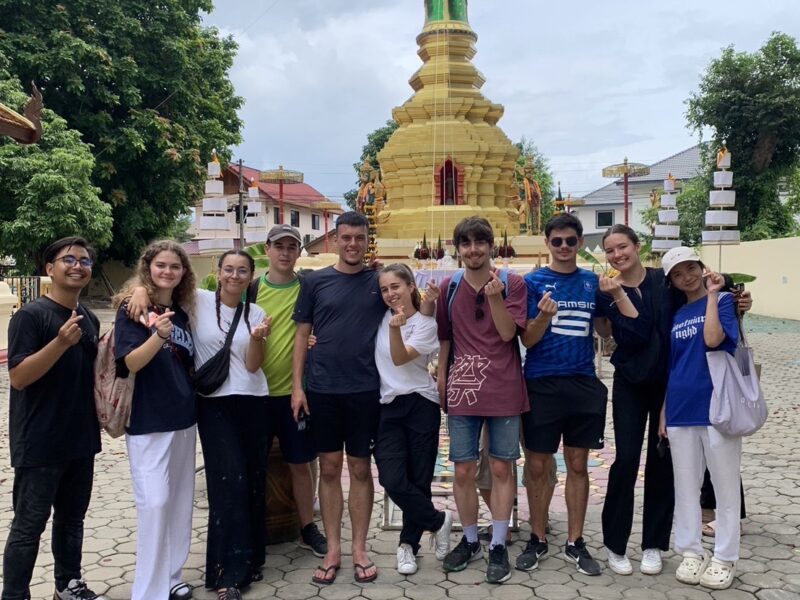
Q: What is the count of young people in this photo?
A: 10